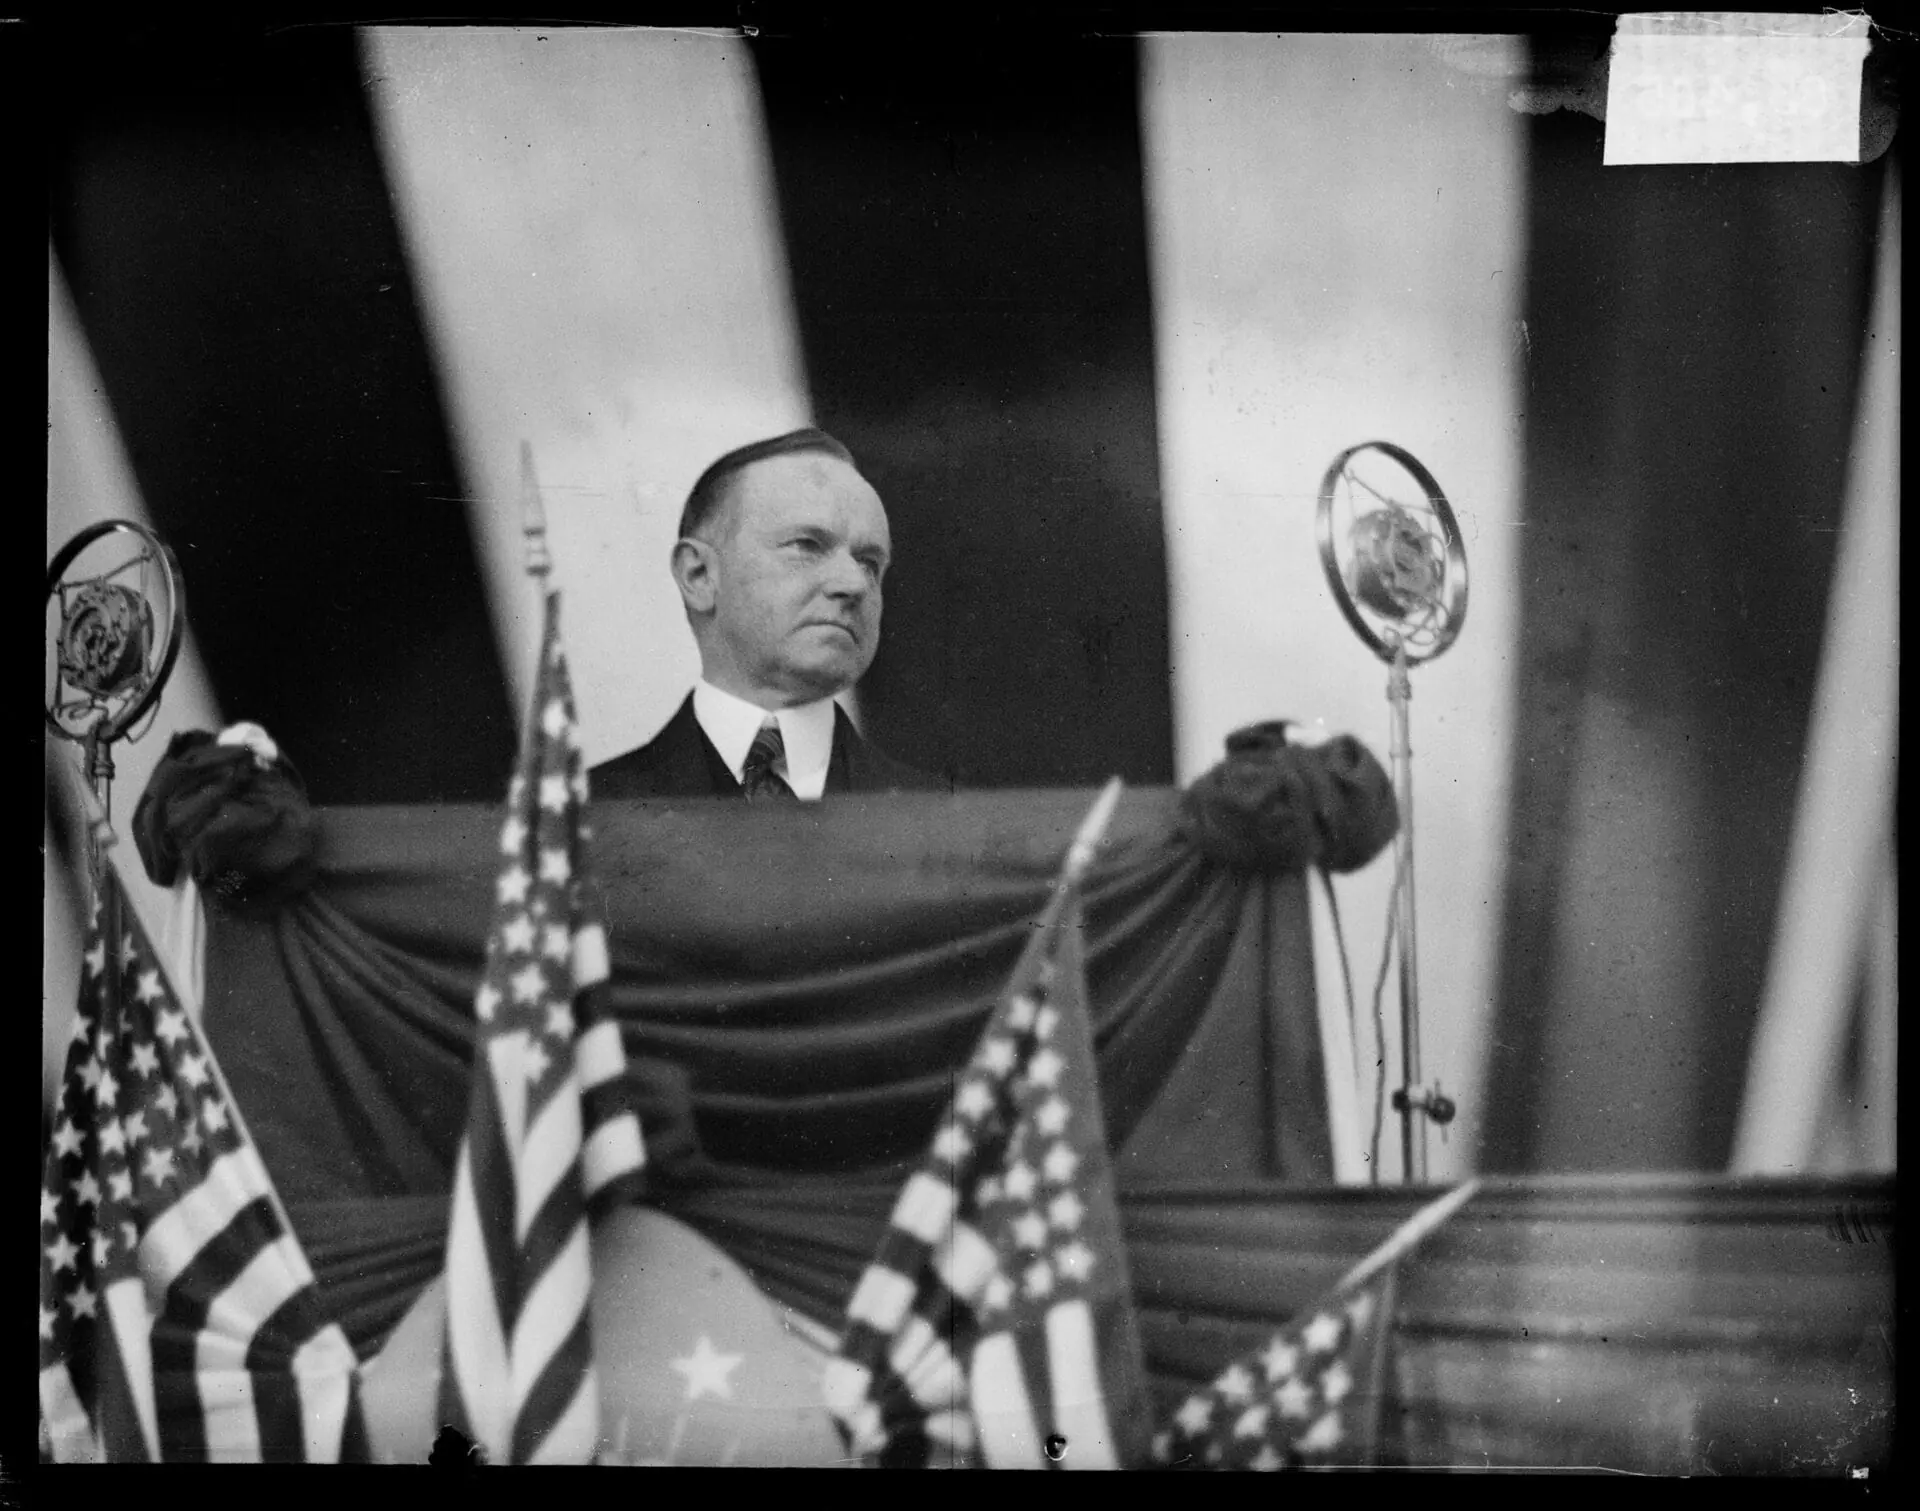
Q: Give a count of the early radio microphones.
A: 2